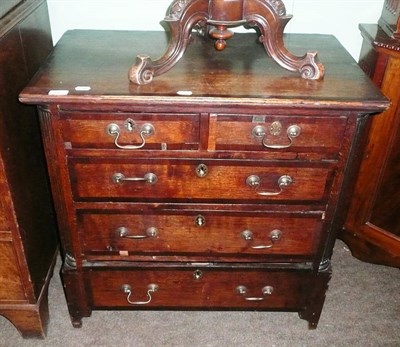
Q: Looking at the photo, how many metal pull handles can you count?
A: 8